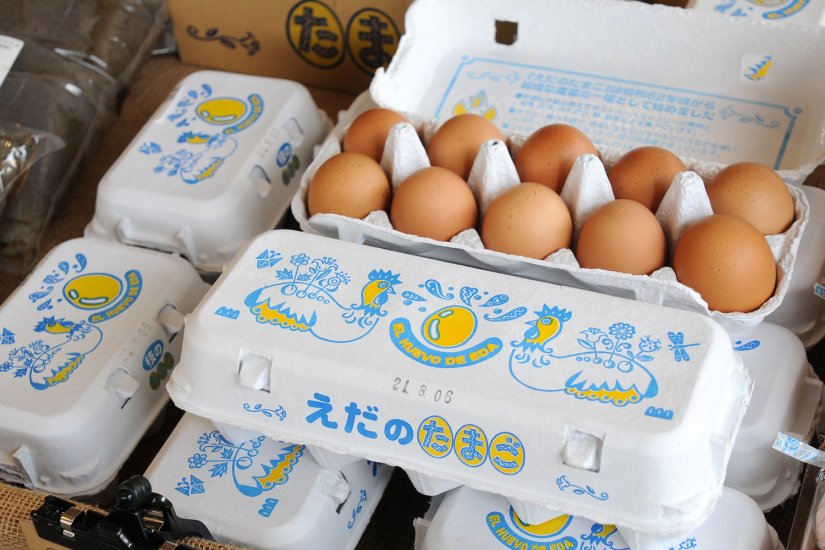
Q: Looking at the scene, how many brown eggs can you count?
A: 10